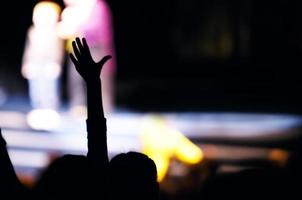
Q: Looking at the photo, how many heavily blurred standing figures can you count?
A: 2